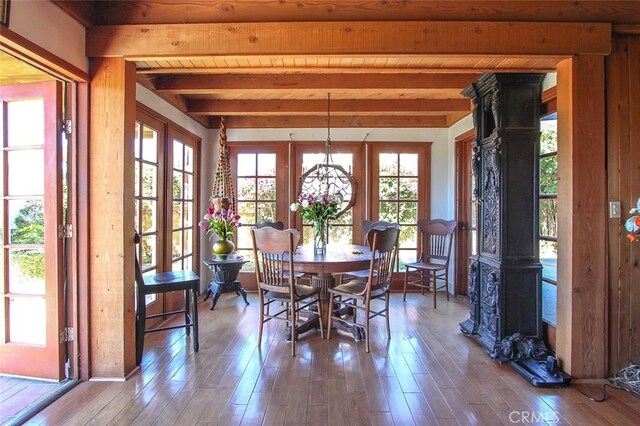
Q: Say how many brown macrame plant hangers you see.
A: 1